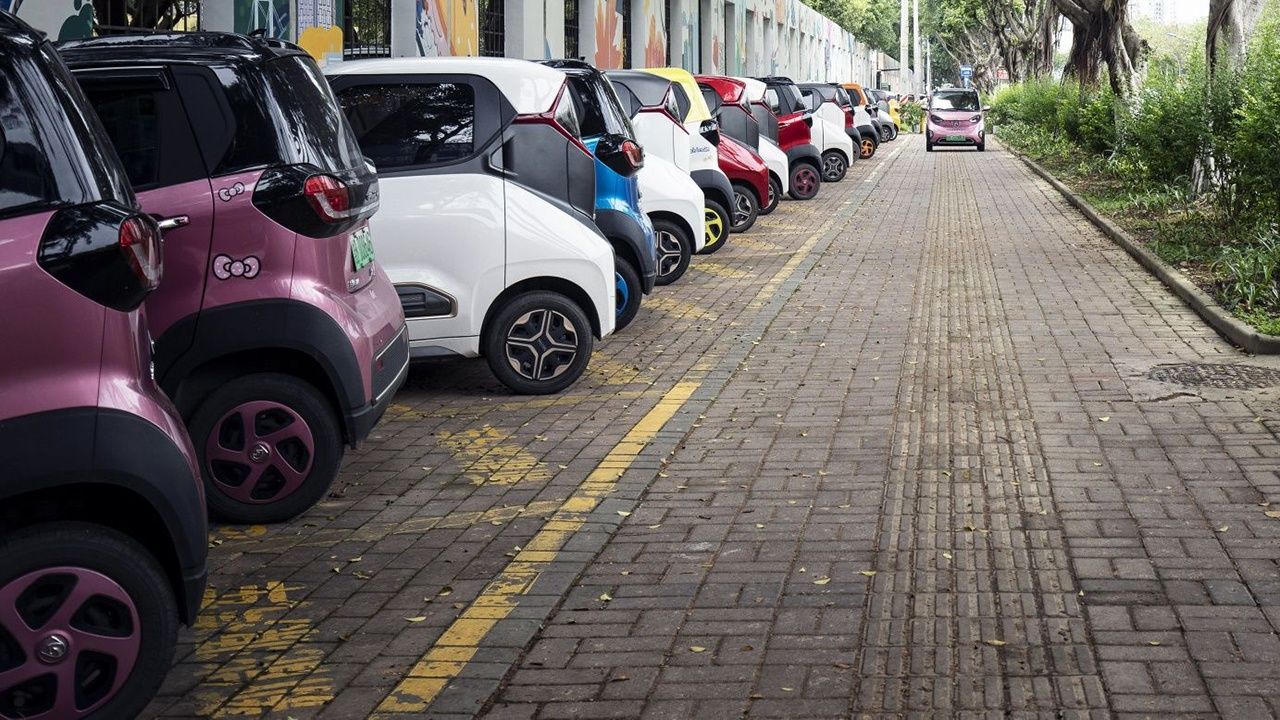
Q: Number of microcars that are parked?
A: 15